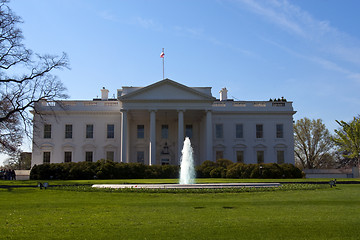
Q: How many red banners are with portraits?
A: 0